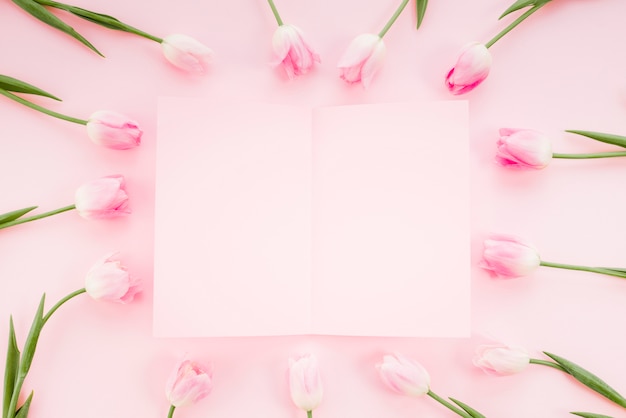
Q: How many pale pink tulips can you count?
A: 13